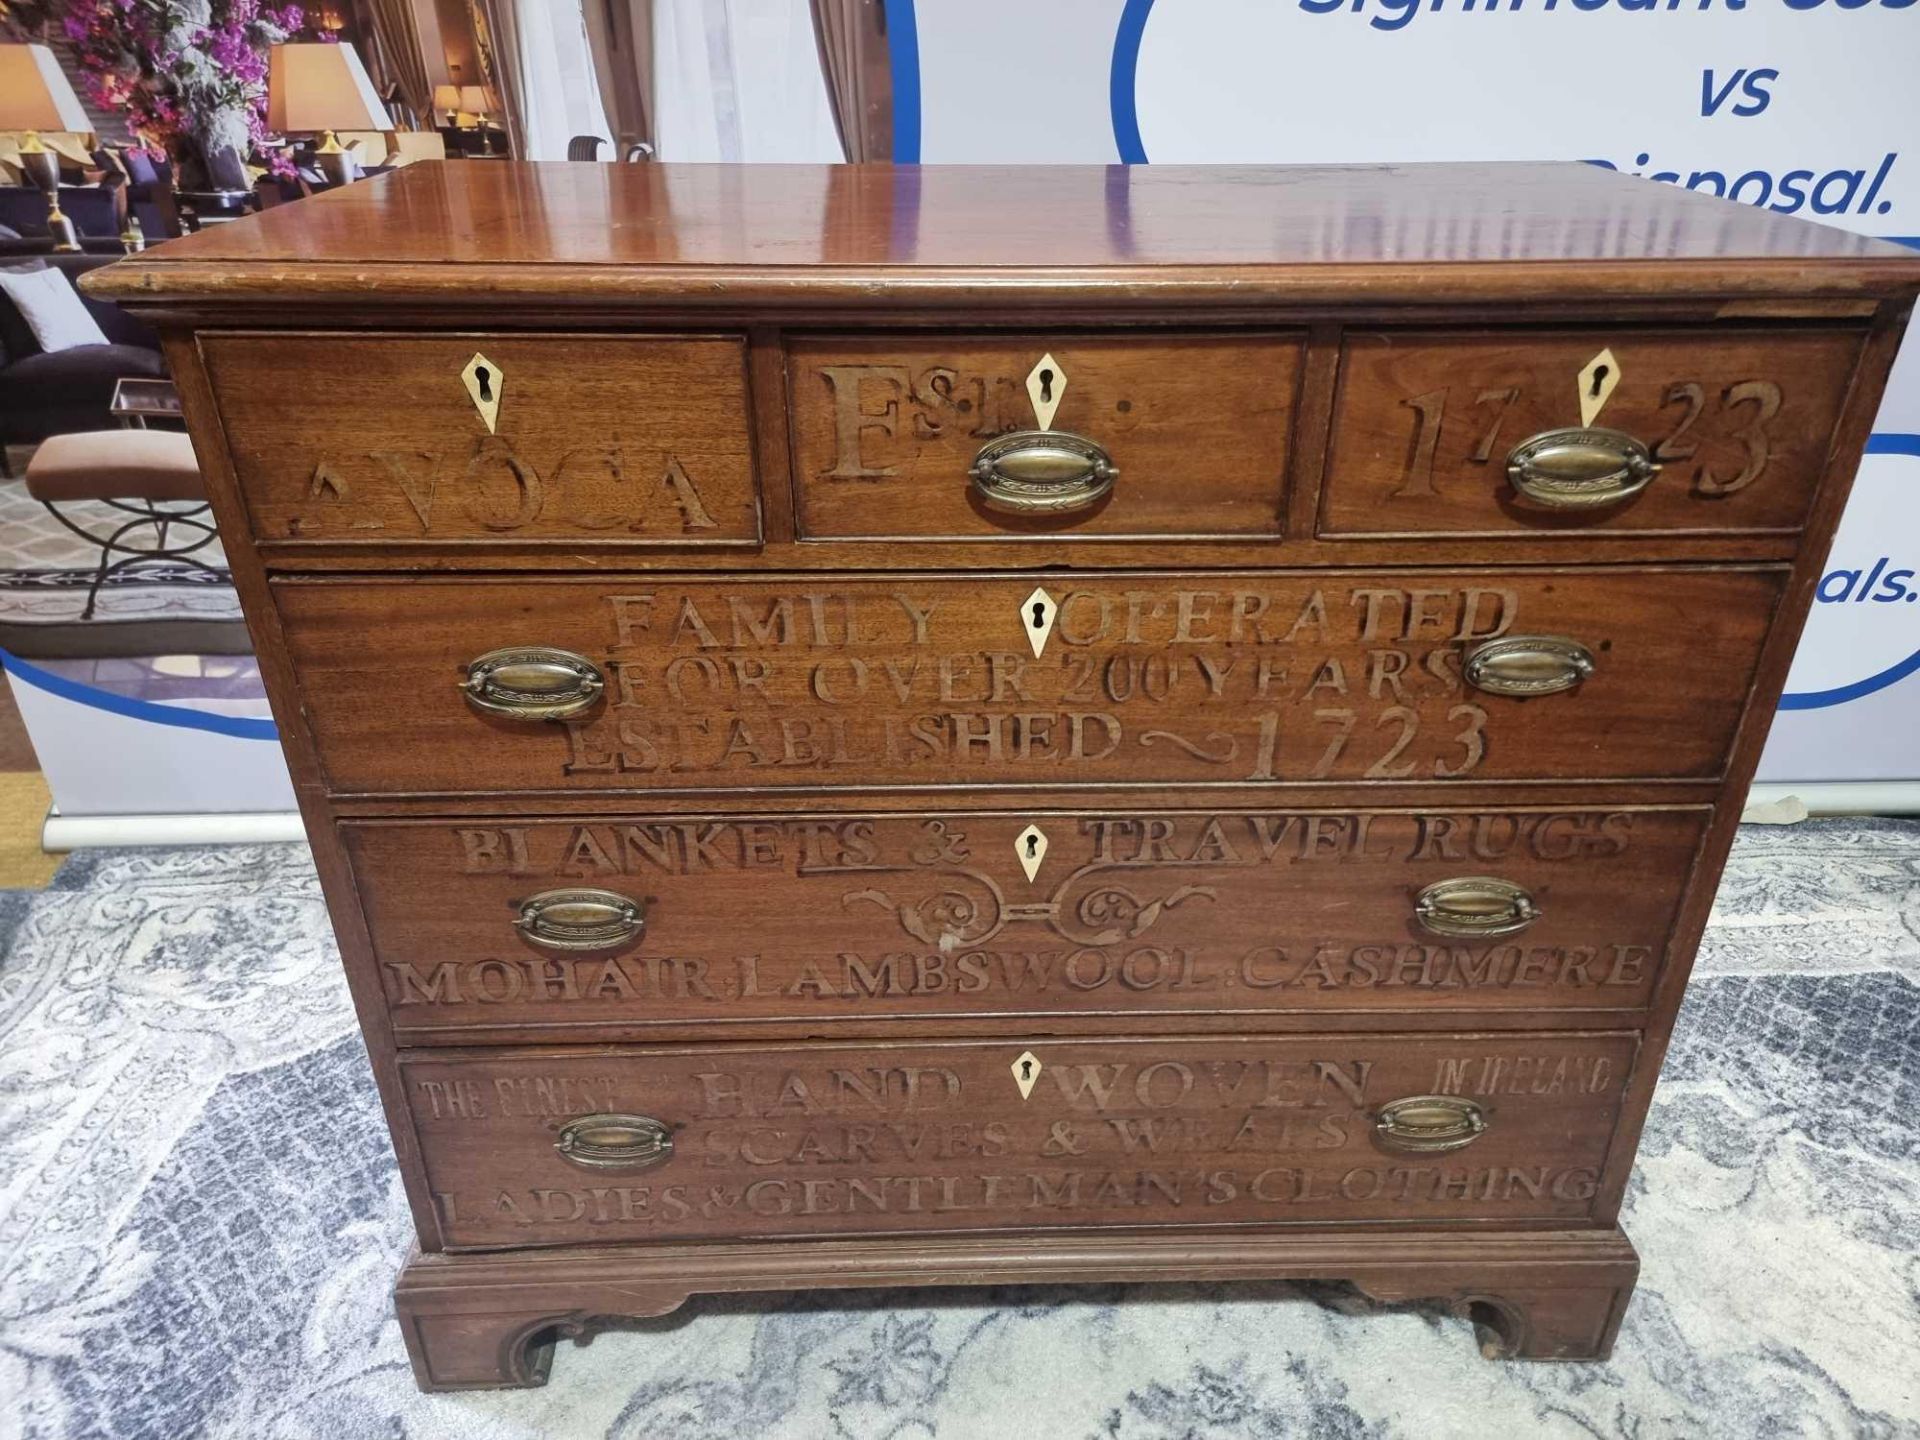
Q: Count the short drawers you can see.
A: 3